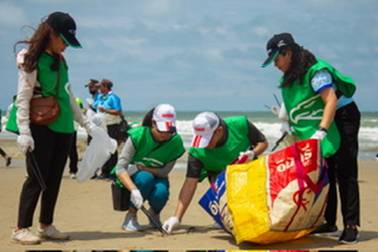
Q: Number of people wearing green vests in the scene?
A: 4